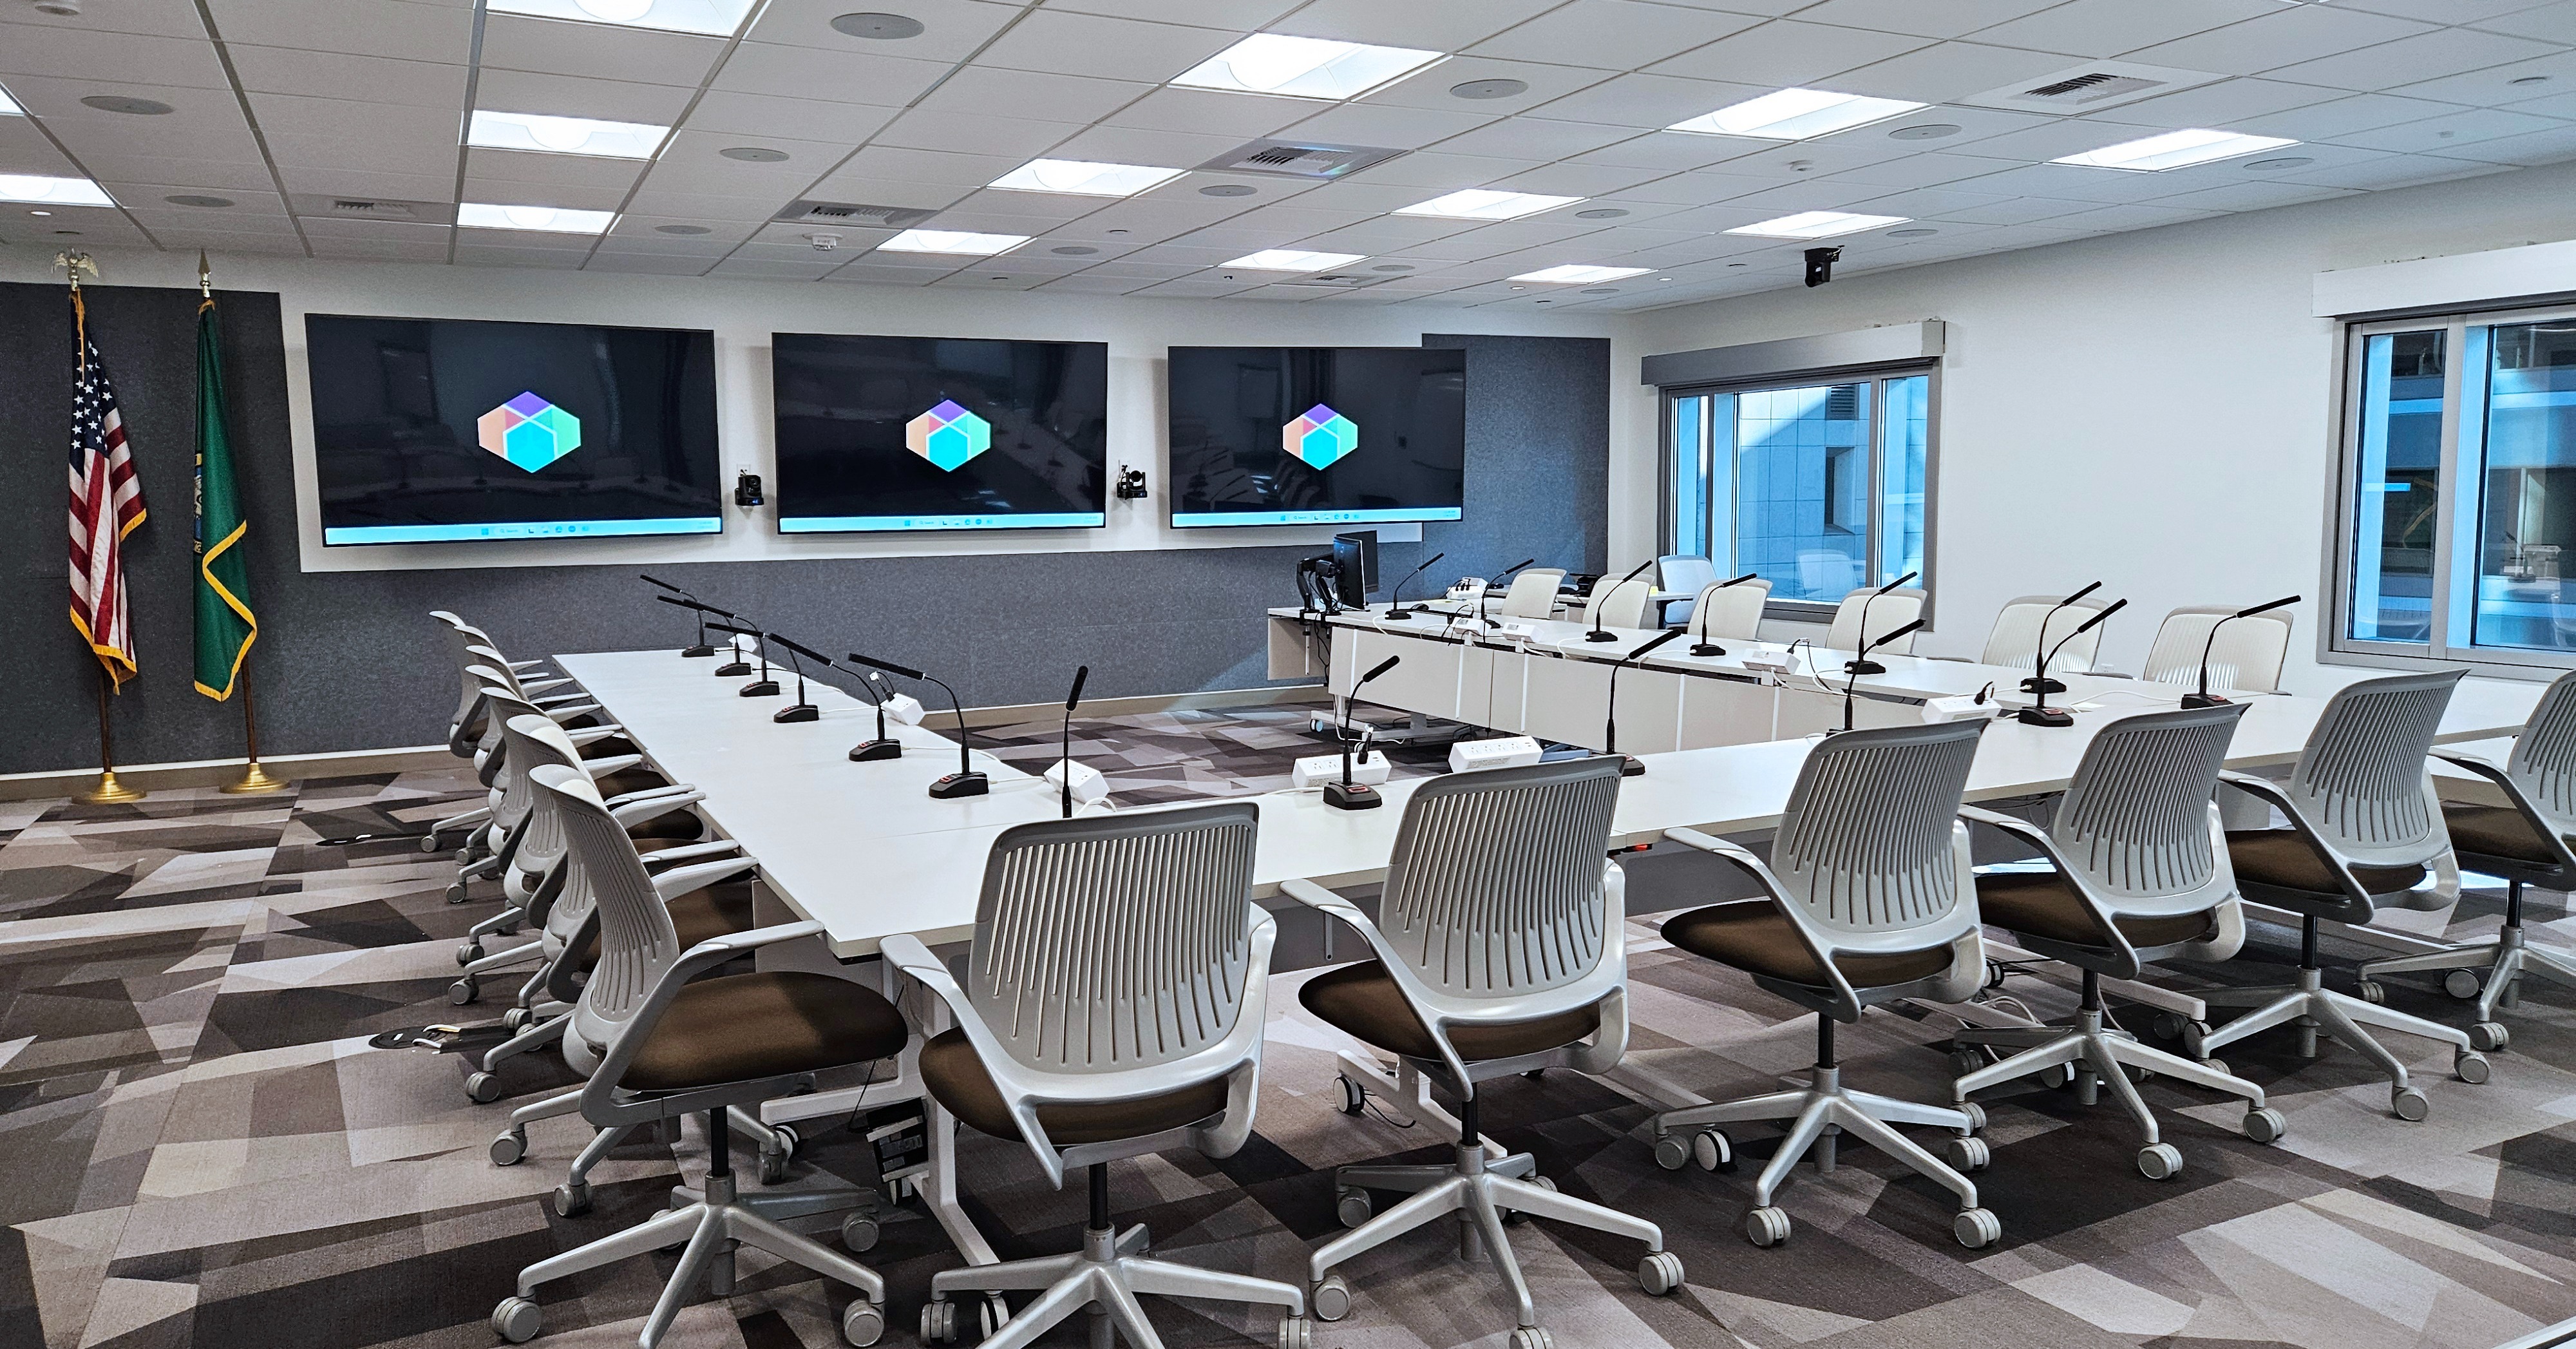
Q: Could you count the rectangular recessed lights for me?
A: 14